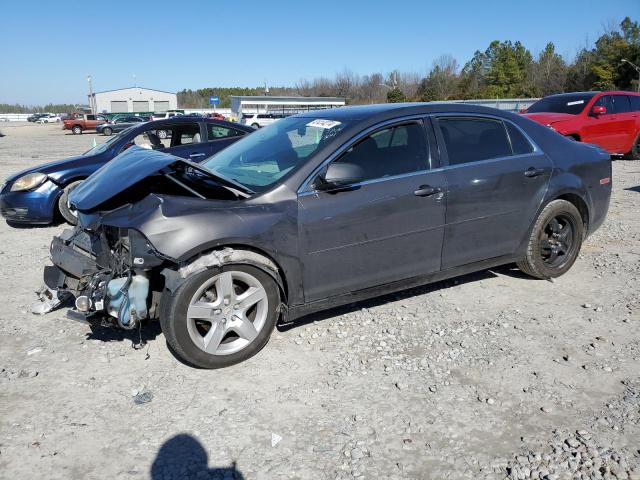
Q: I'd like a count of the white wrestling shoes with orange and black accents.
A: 0